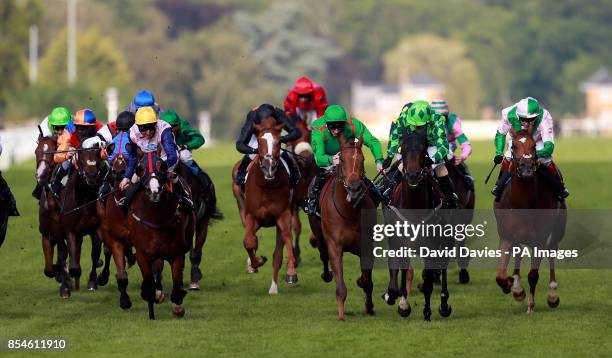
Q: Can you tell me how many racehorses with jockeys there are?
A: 12